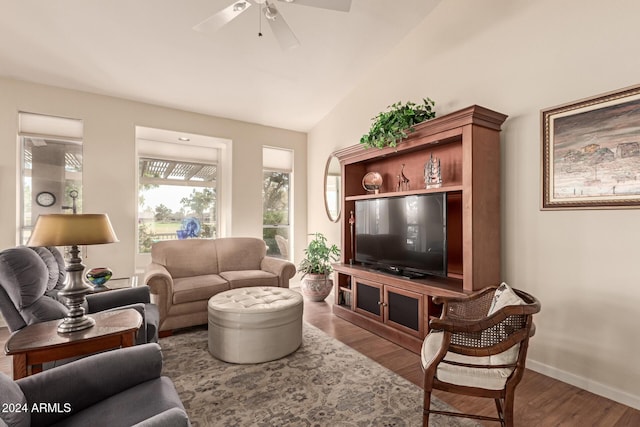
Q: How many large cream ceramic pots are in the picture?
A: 1